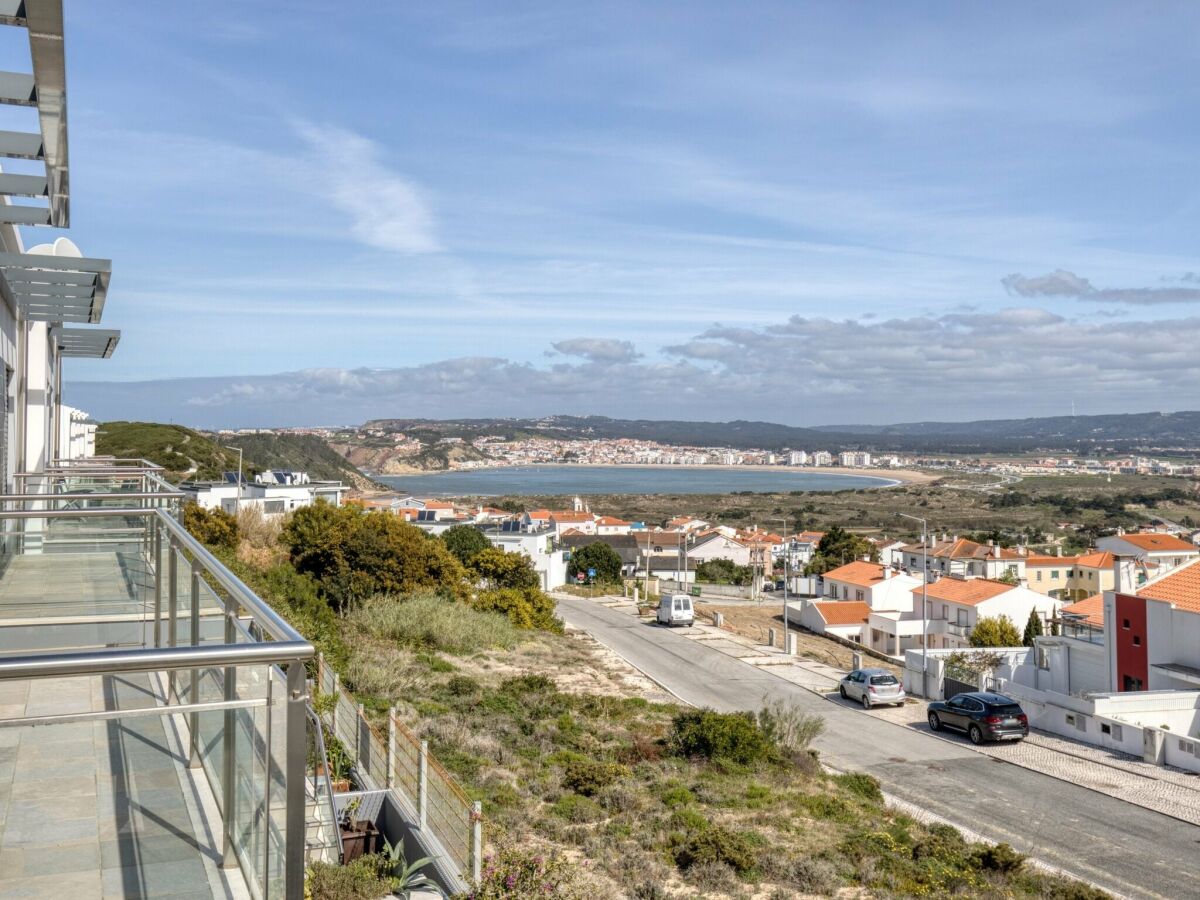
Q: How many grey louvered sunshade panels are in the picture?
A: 3